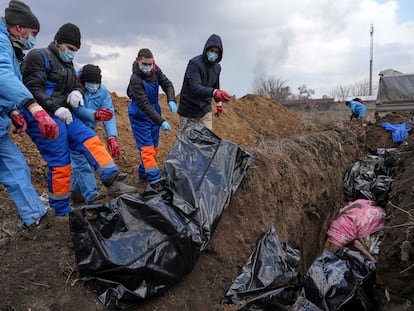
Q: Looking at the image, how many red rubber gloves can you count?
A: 6